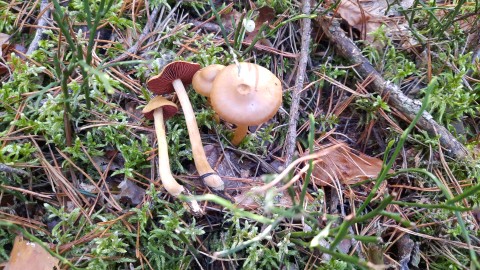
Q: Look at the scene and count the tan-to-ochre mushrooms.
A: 4